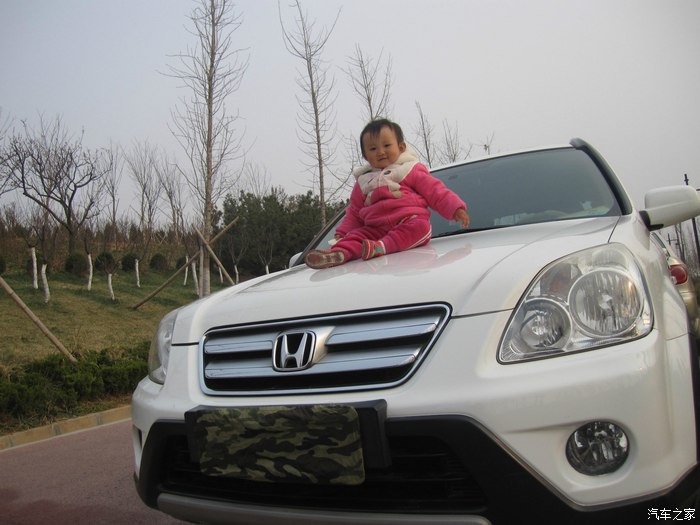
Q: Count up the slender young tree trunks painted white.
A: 10